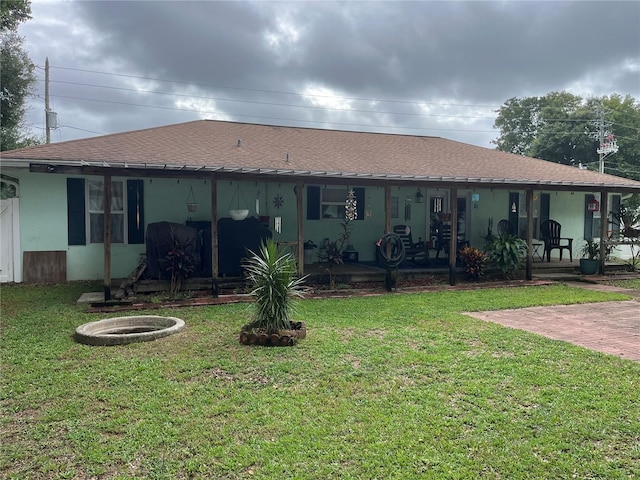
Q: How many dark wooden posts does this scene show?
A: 7